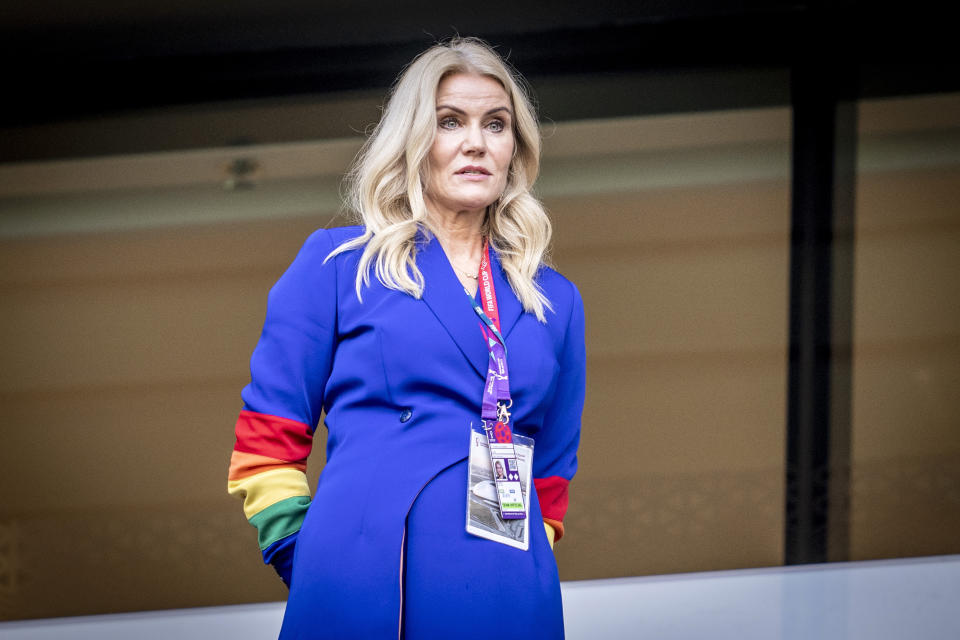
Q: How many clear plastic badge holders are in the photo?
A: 1